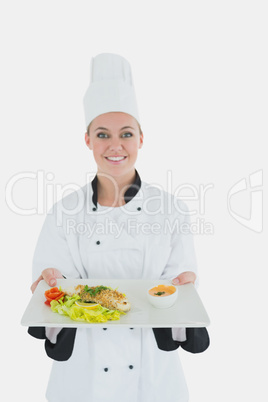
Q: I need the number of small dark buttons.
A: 7